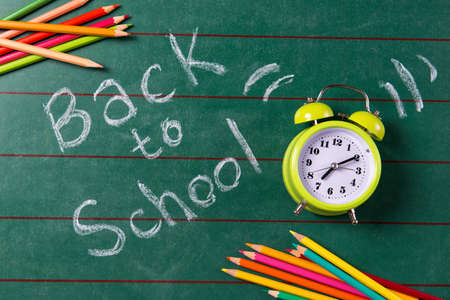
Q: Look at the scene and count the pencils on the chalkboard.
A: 15